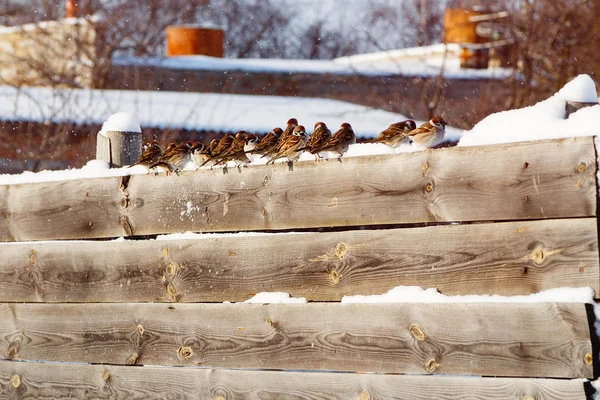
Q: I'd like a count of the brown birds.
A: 15